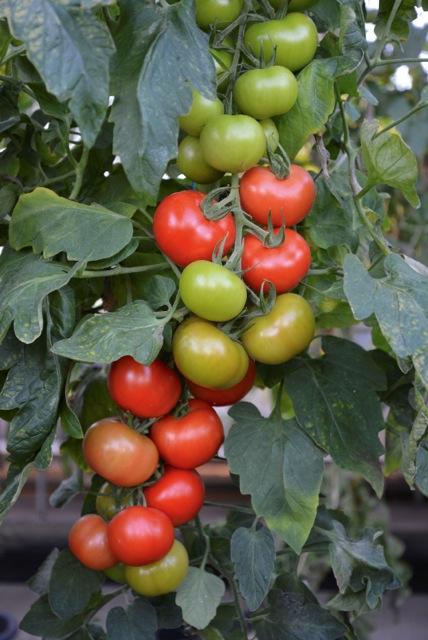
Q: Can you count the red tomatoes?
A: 10